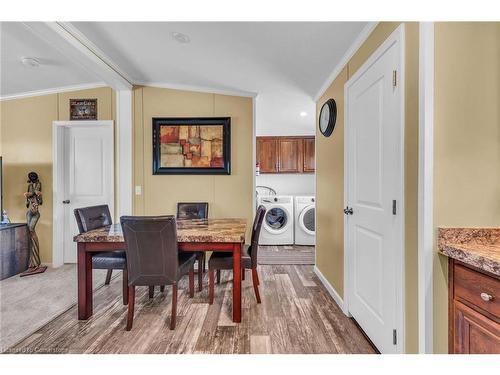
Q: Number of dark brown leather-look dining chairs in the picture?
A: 4